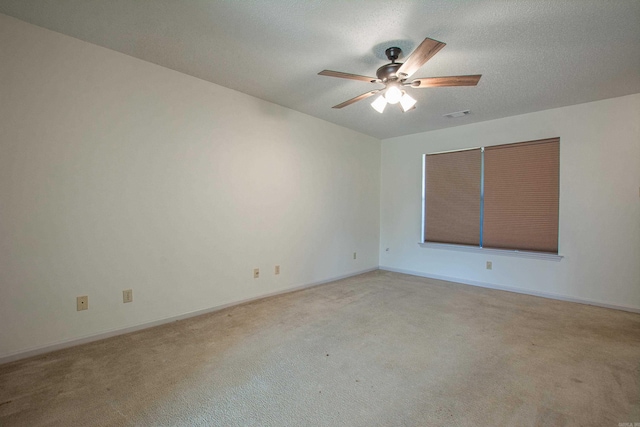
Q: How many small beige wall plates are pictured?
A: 6